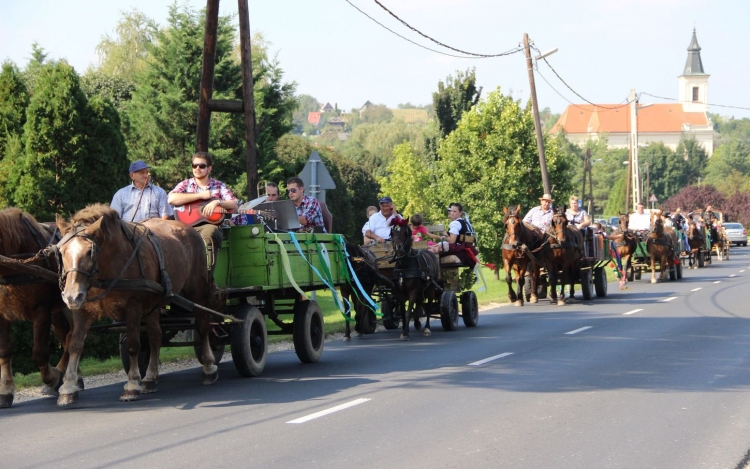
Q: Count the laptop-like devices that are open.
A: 1